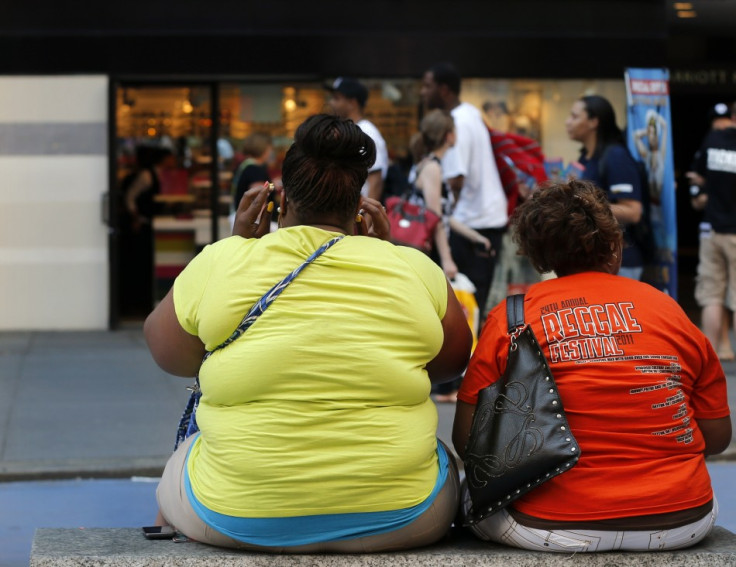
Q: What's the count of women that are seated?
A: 2